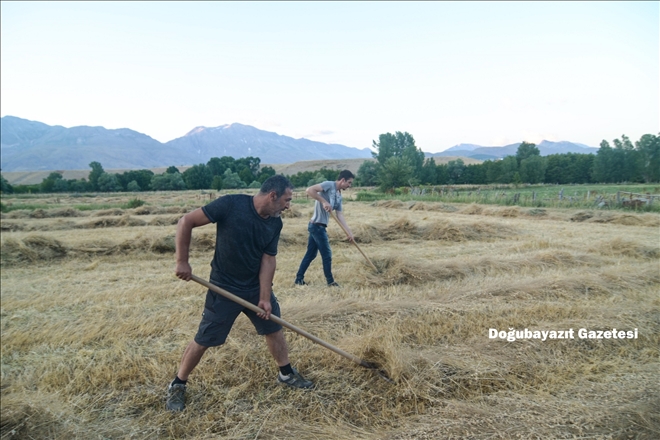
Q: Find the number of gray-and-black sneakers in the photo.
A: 2